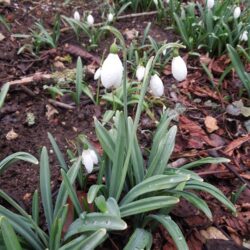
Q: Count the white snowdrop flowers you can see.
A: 12